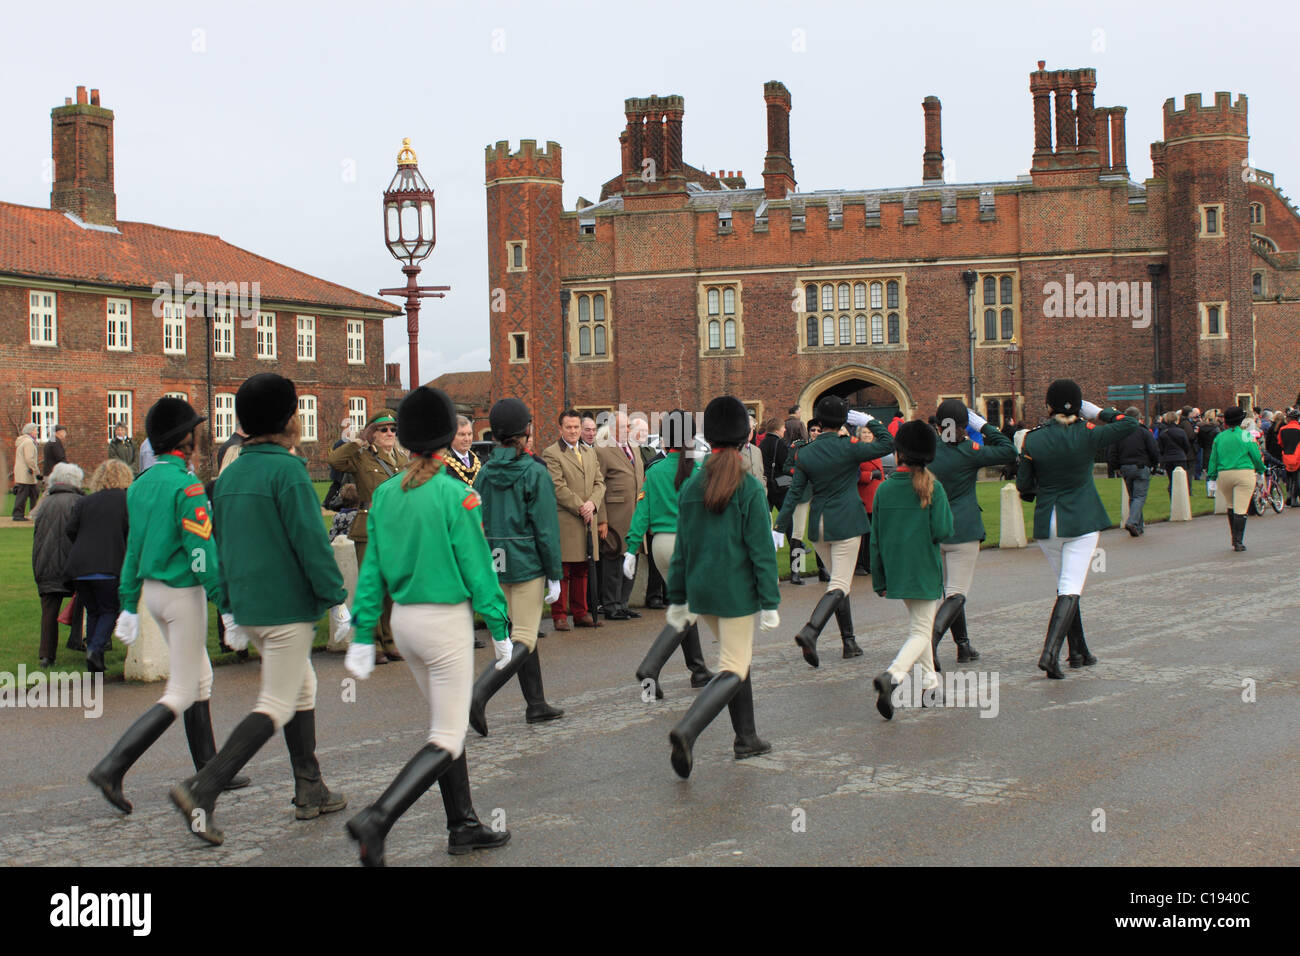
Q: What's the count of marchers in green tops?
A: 11